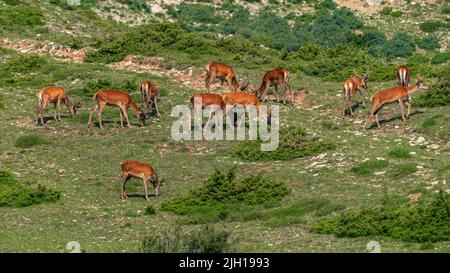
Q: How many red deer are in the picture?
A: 11